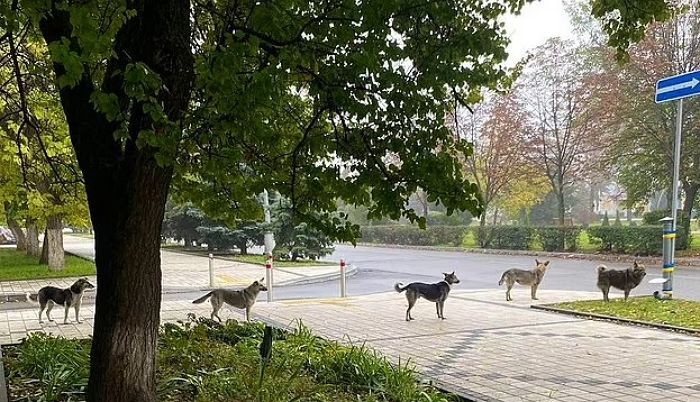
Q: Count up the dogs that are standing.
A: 5